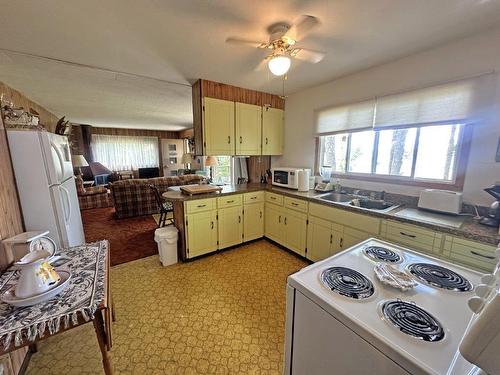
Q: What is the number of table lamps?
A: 3